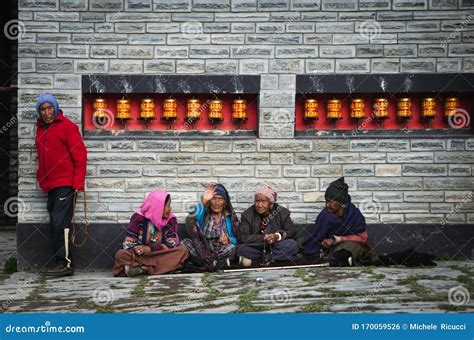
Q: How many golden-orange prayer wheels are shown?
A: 14